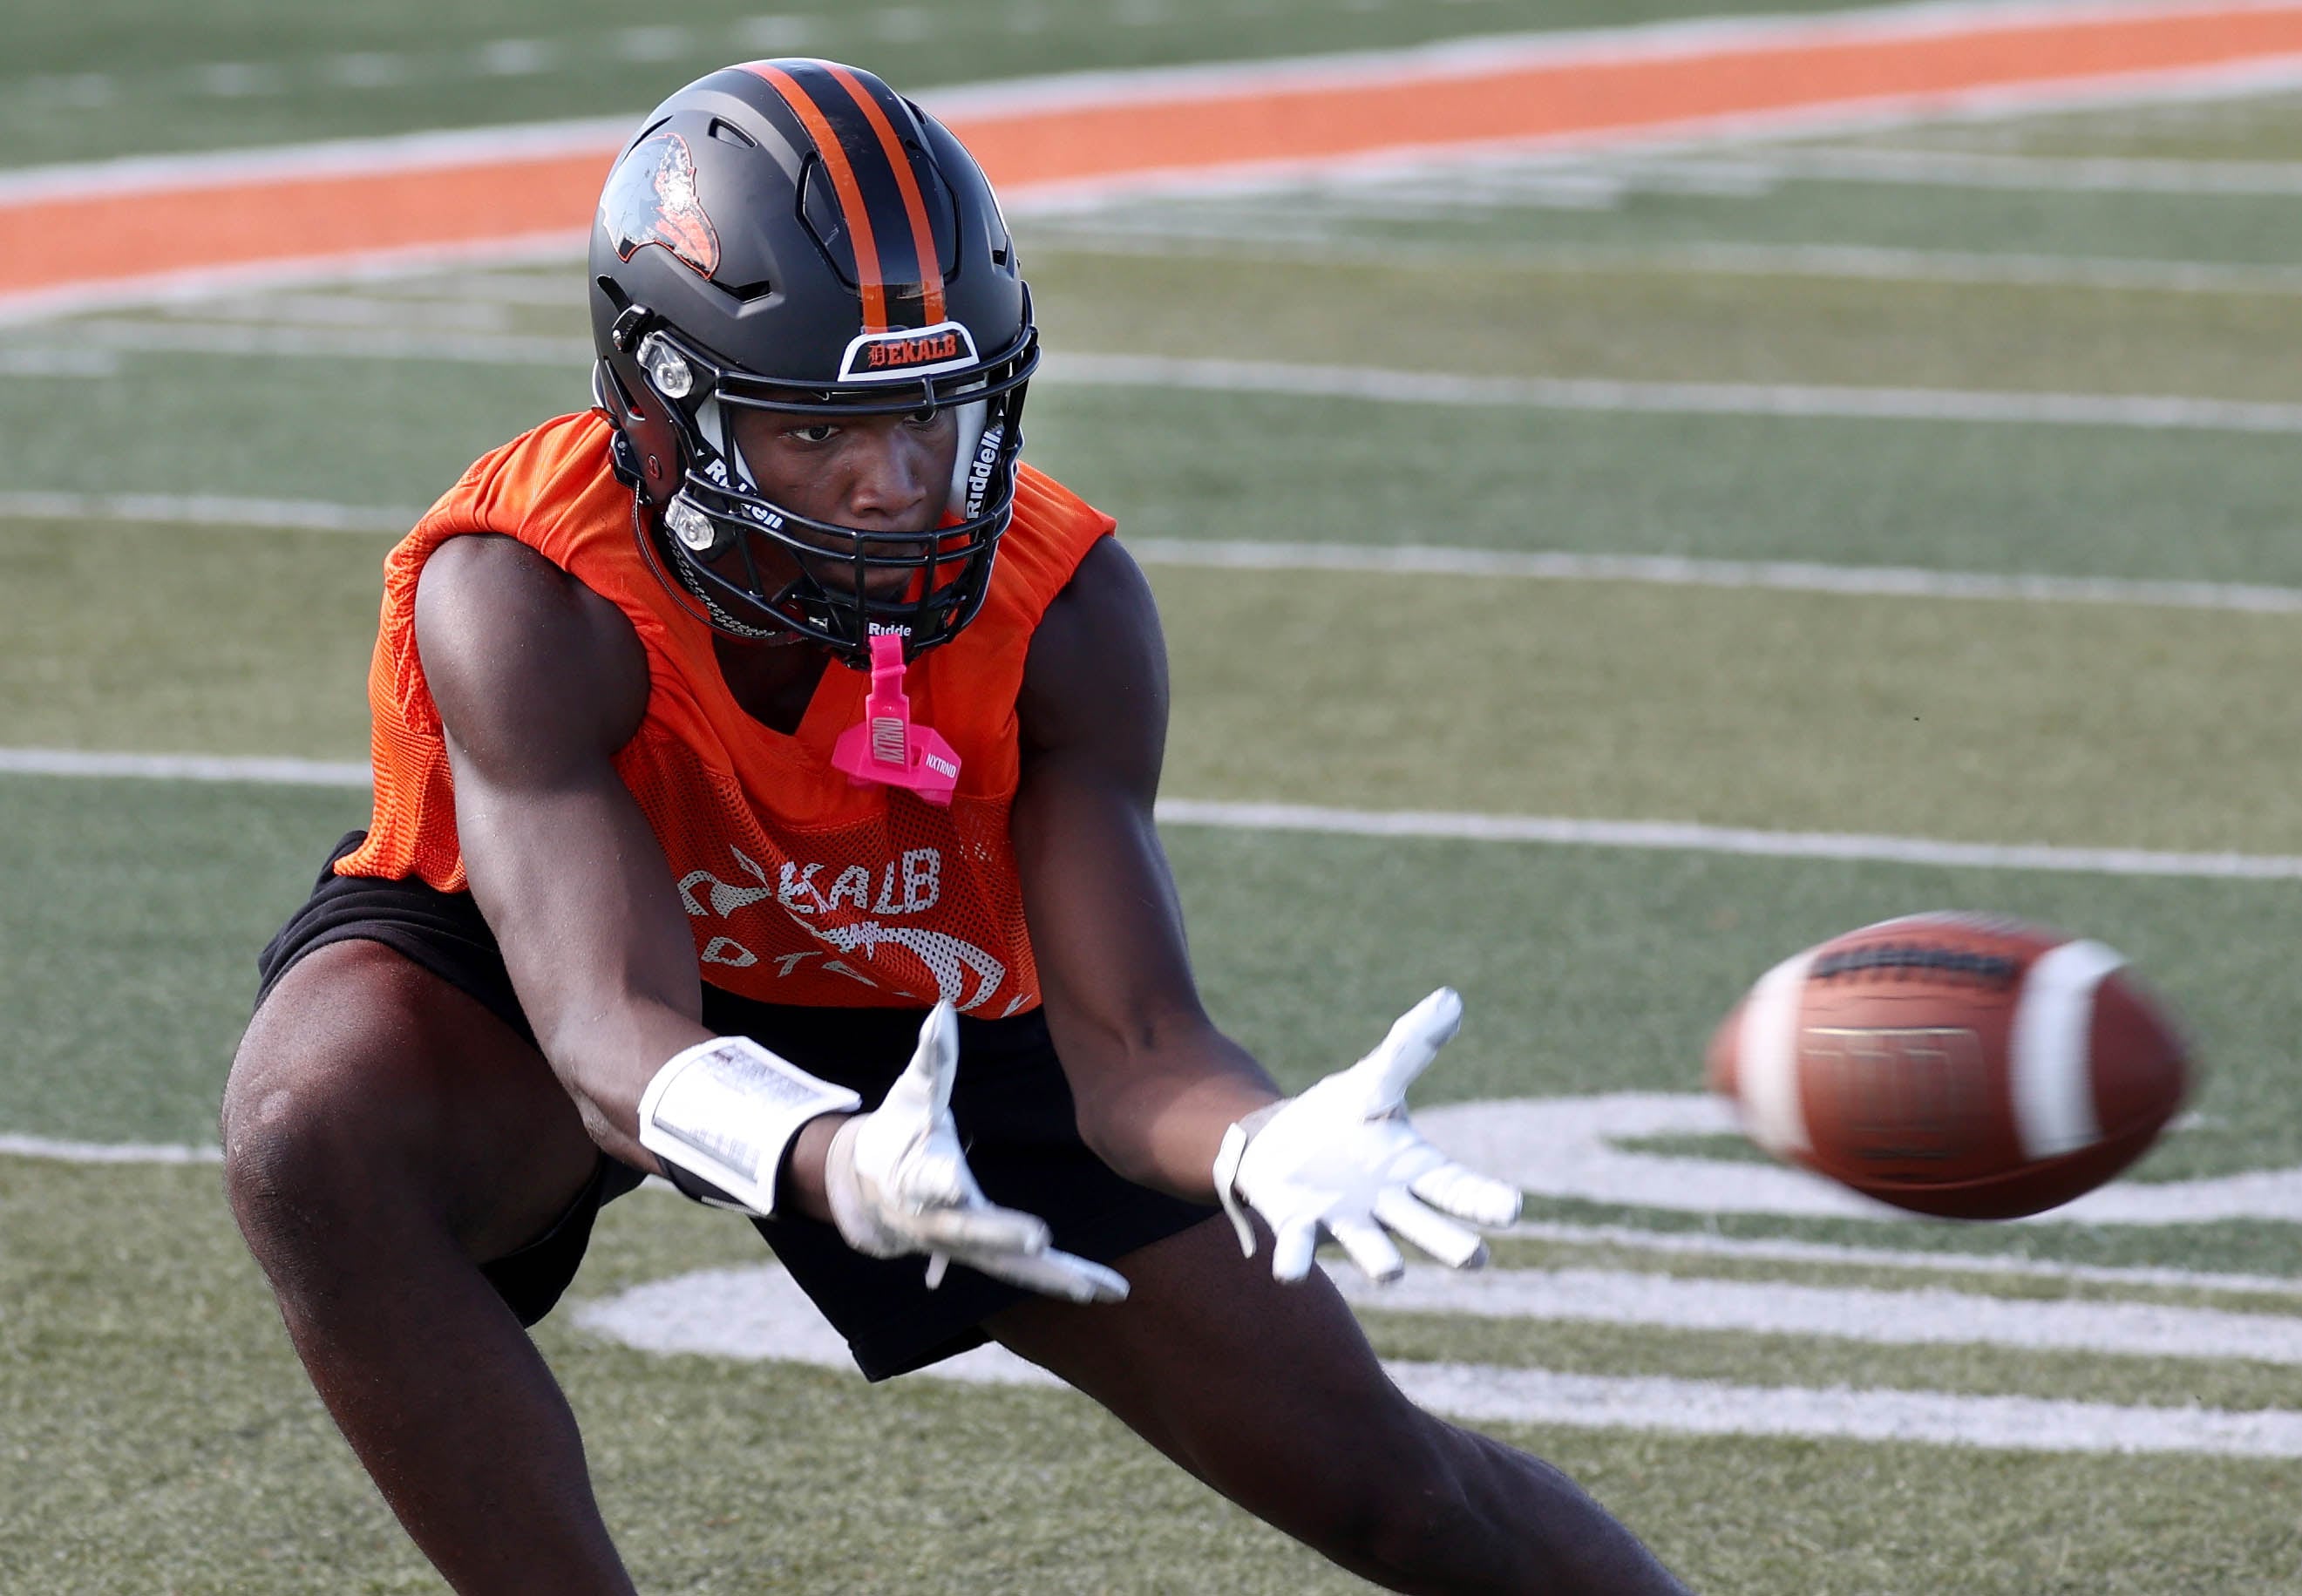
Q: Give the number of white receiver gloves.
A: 2